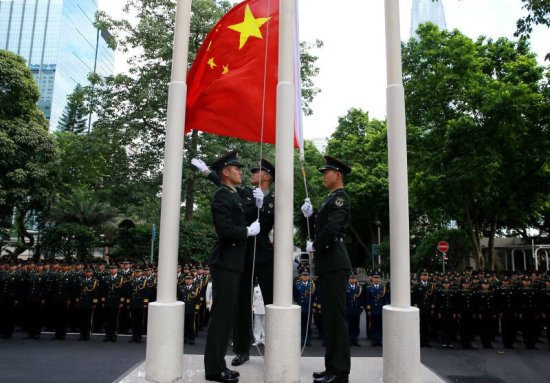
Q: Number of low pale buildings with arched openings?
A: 1